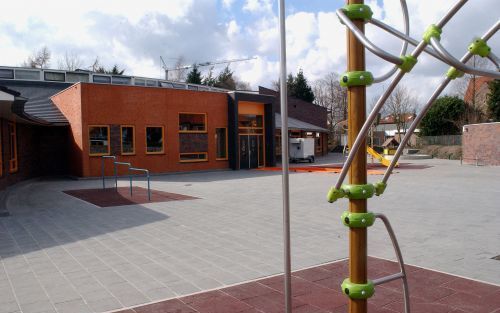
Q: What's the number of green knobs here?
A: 11